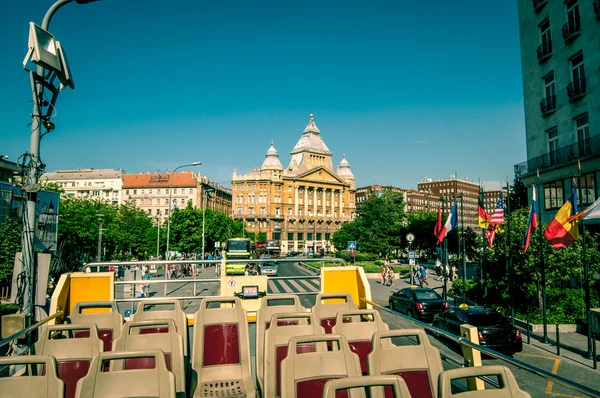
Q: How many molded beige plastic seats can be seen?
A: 15